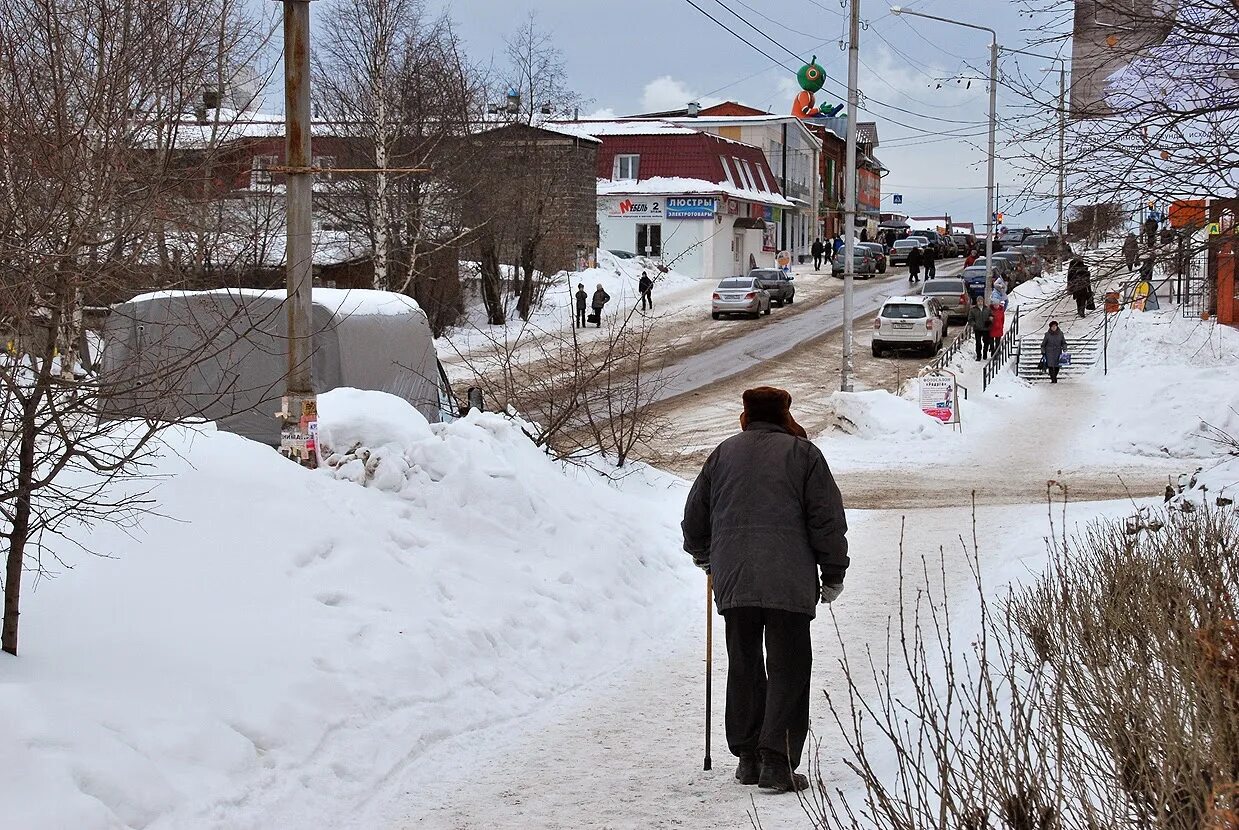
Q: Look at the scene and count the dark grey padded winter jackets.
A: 1